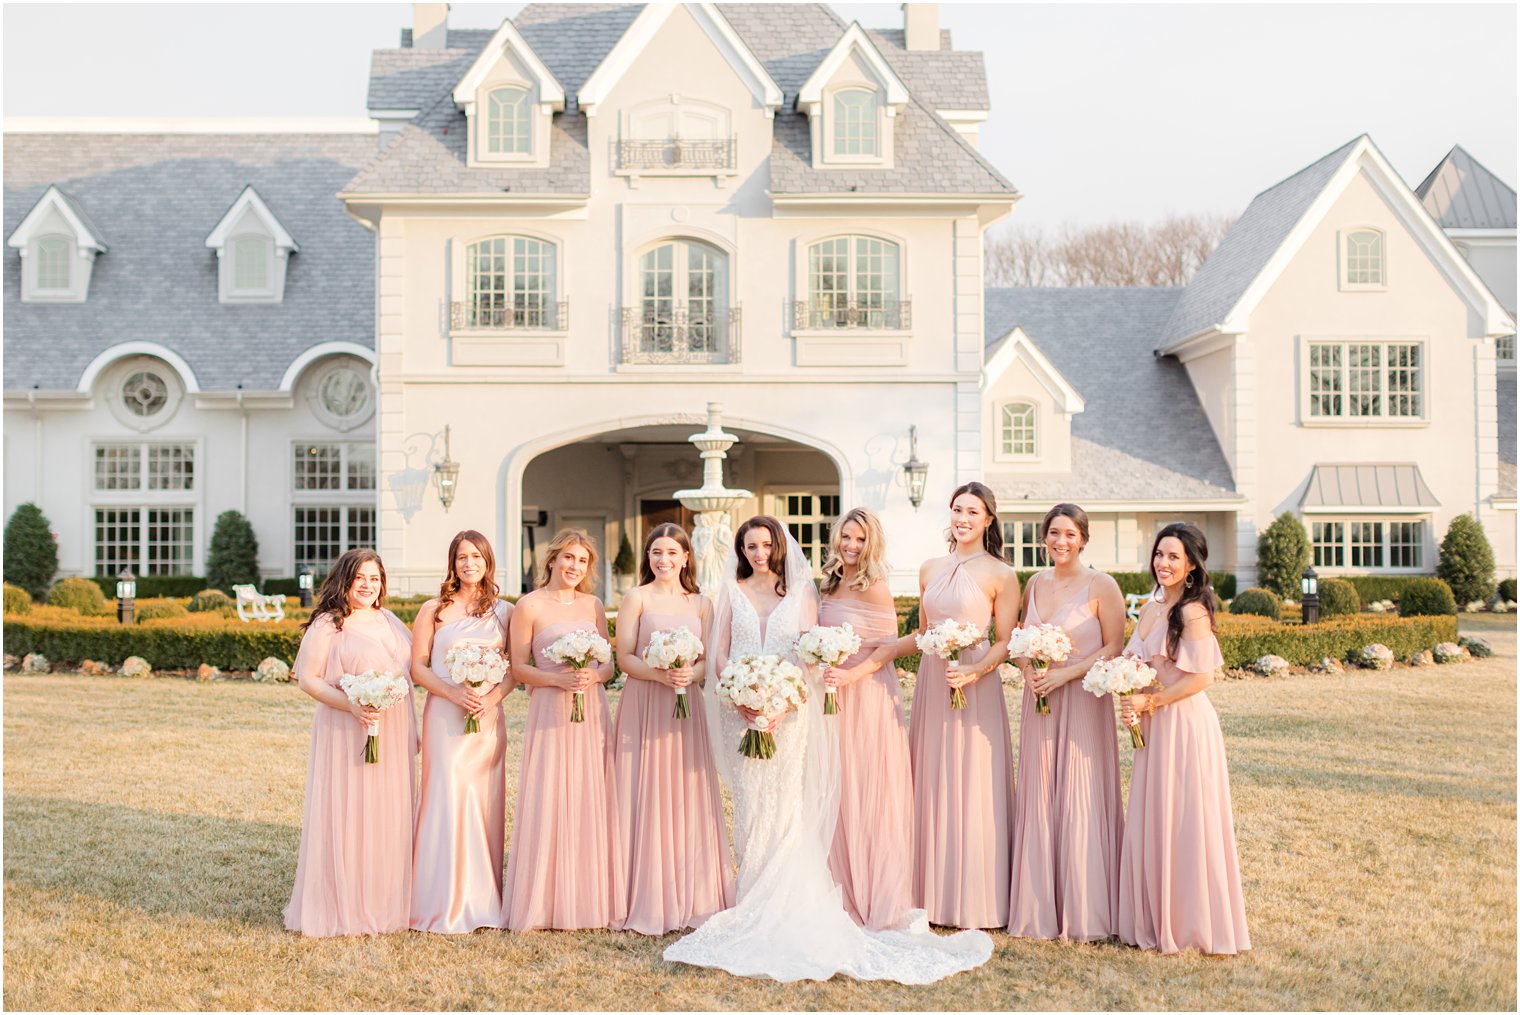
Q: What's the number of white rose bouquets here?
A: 9